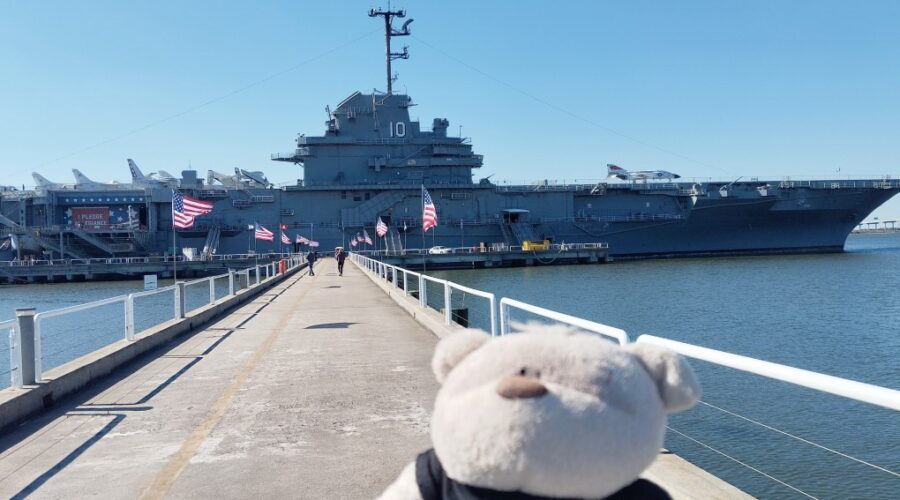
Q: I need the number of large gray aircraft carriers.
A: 1